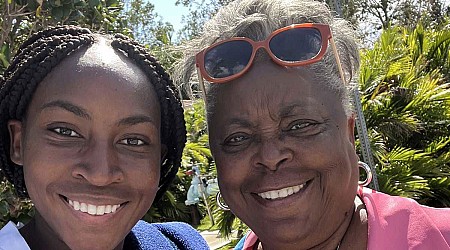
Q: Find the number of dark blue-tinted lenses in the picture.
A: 2